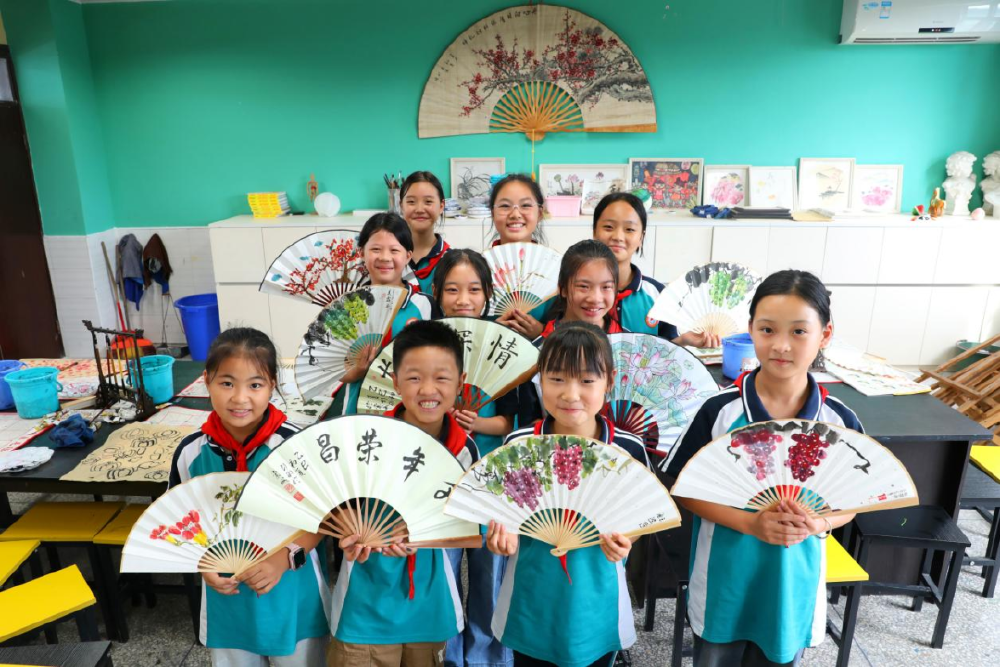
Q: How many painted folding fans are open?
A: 11